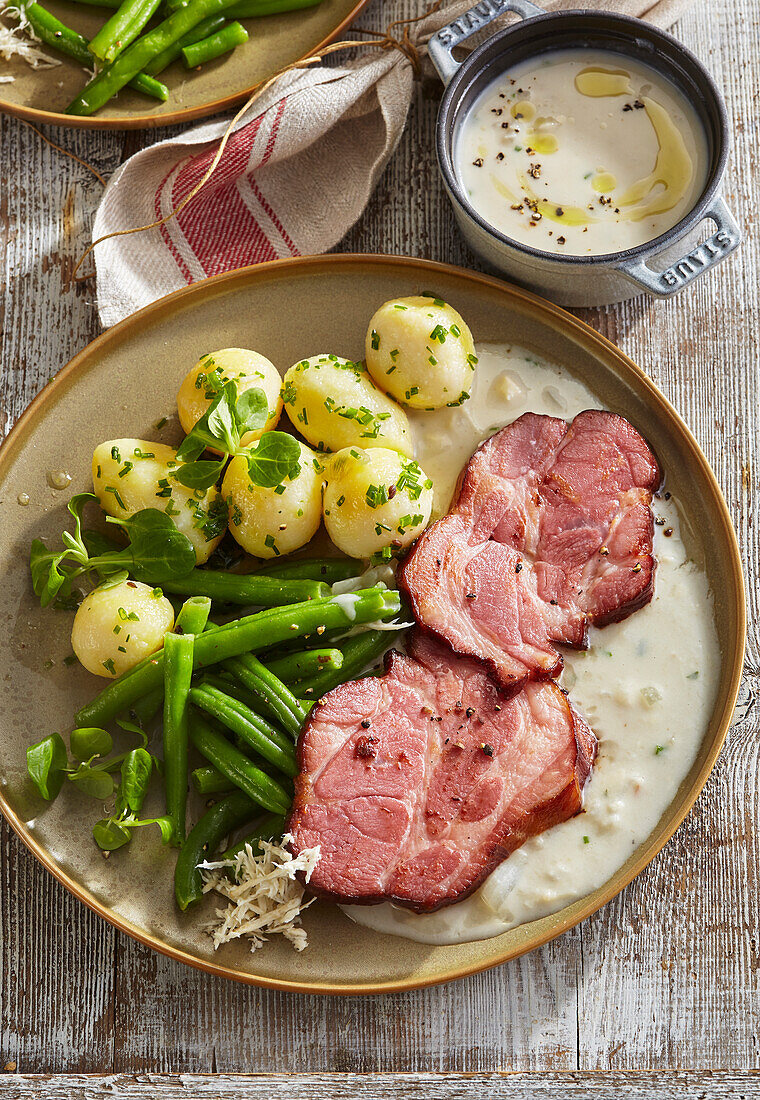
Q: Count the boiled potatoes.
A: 7